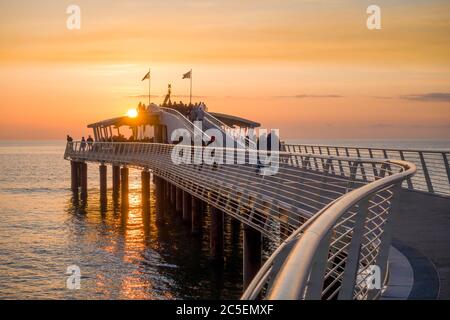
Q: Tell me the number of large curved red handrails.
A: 0